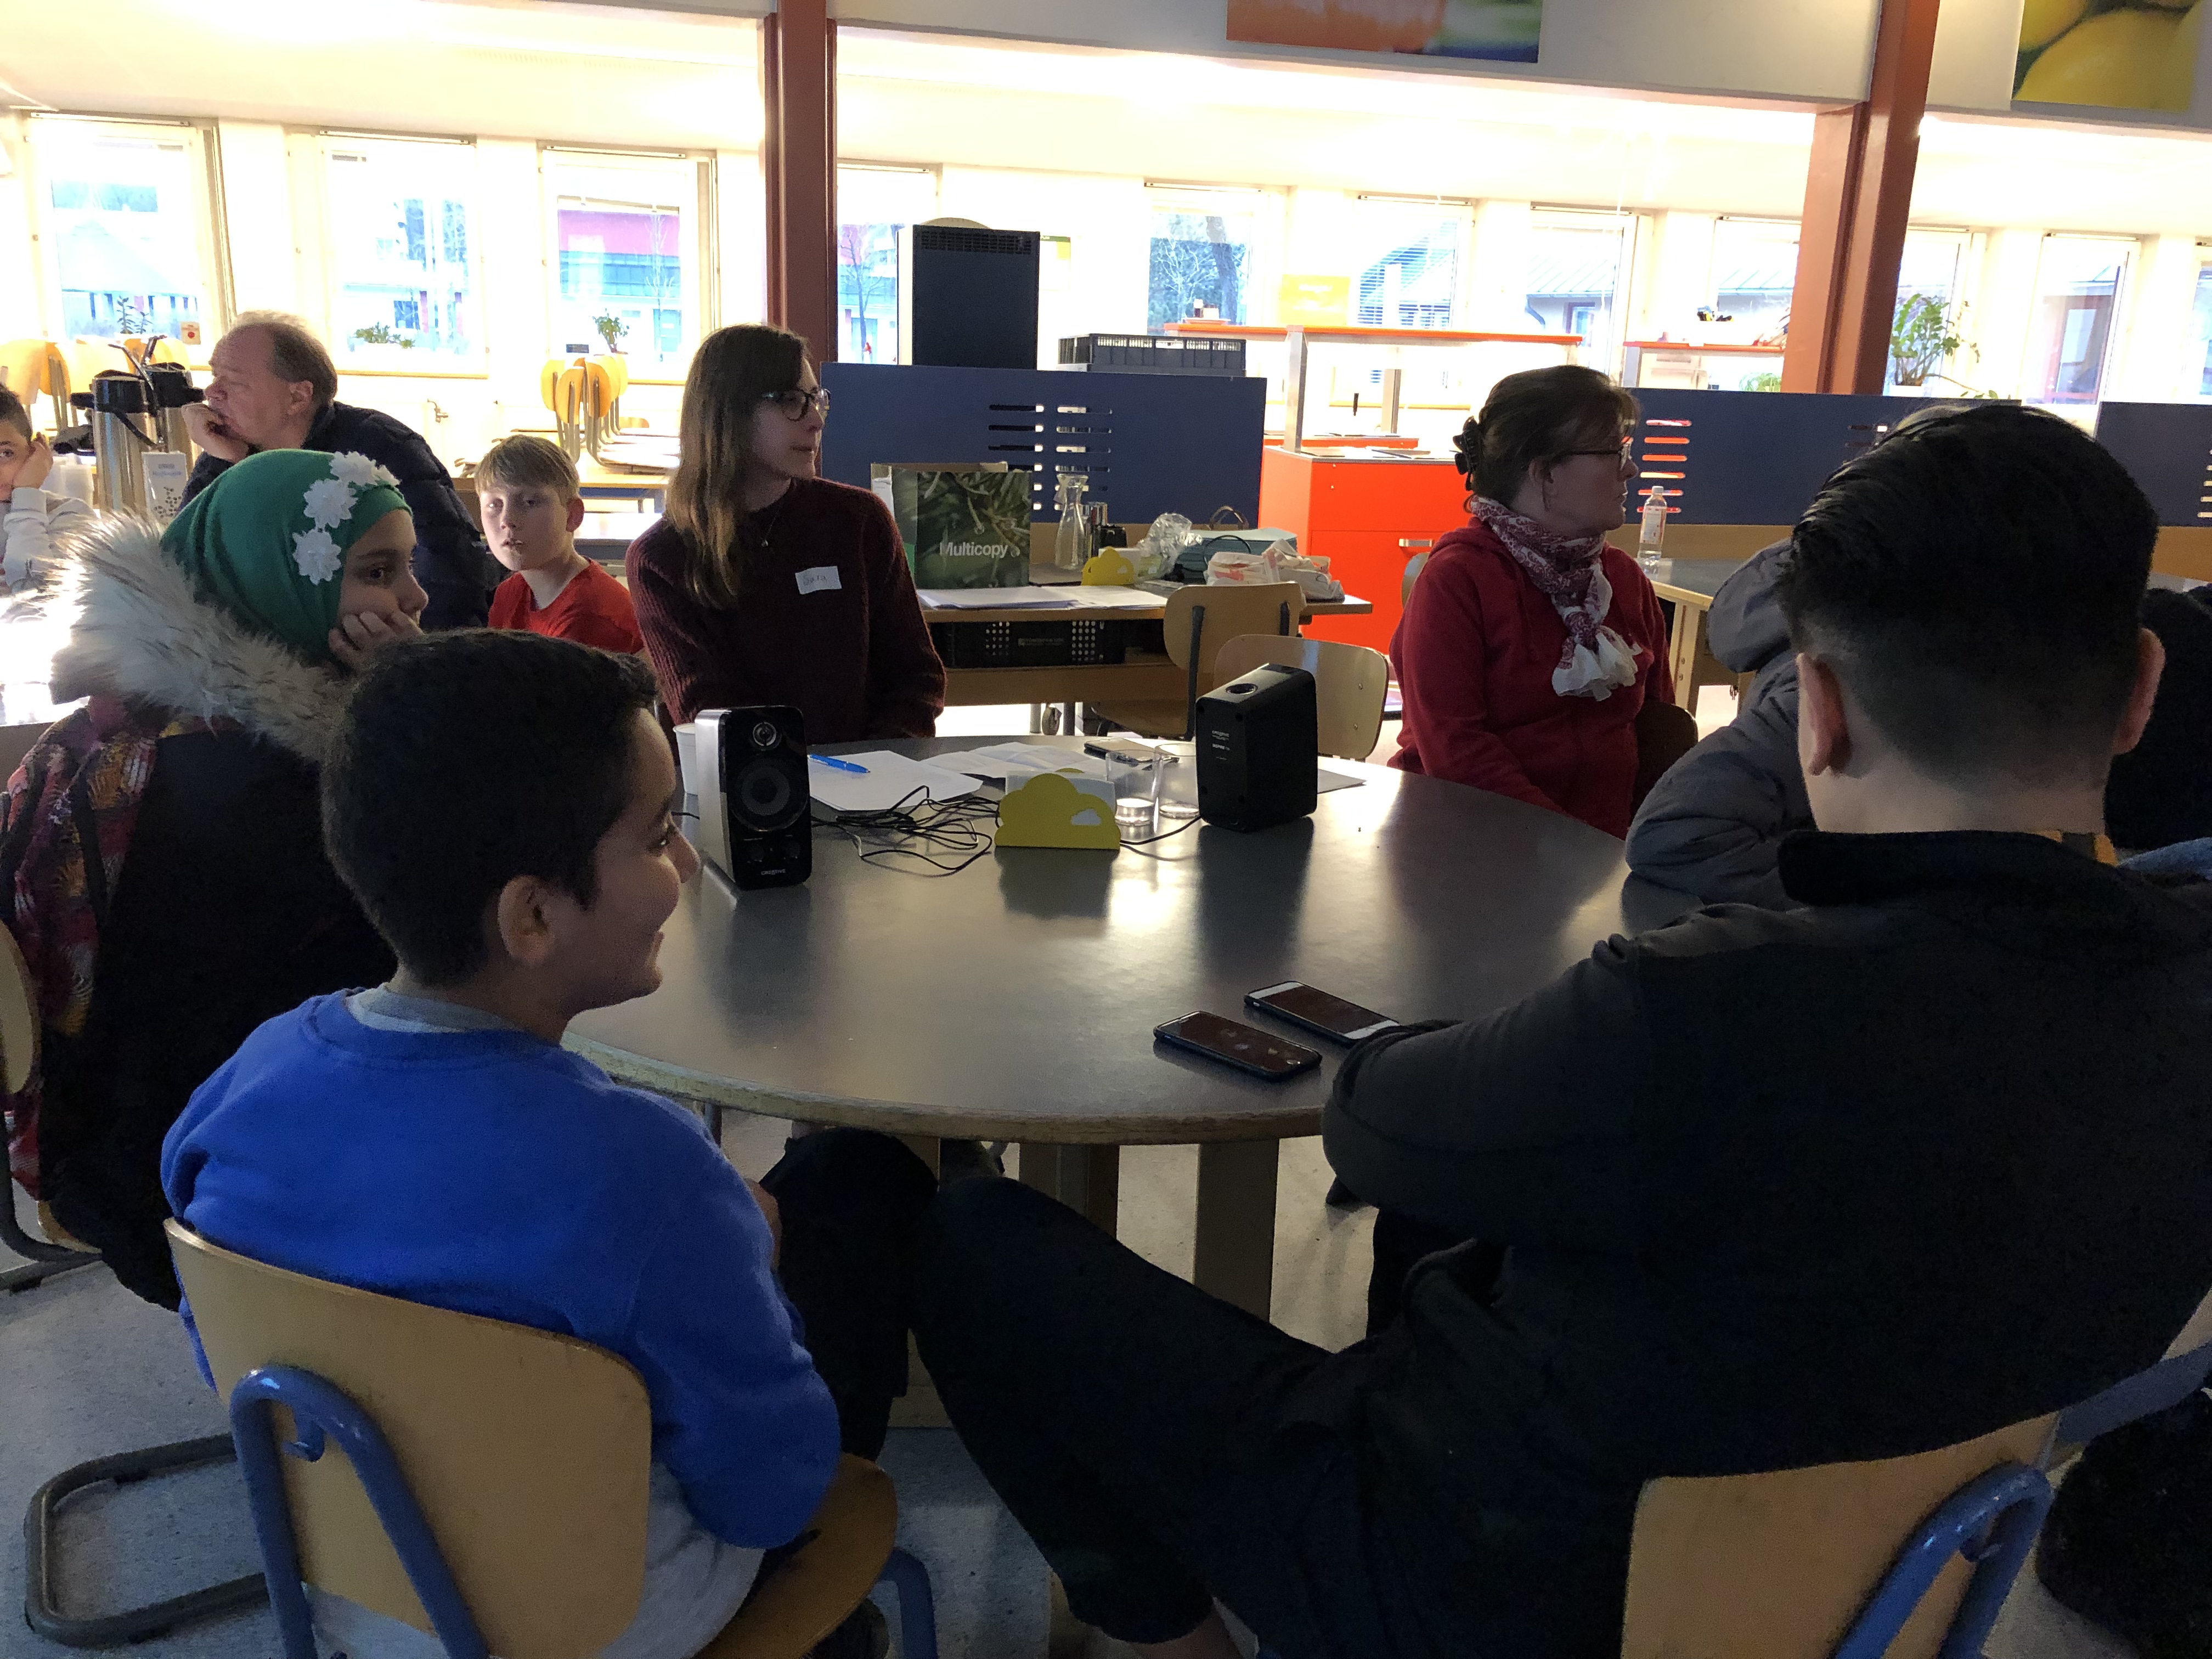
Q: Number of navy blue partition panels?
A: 3